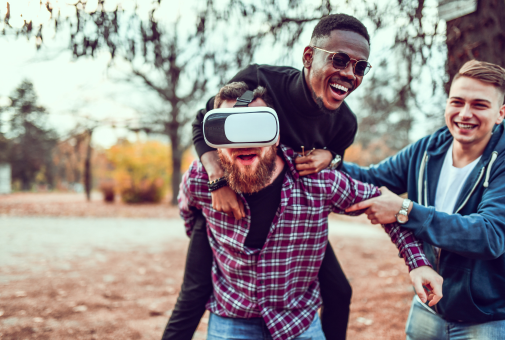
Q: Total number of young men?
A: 3